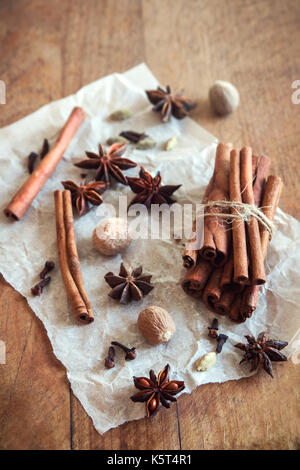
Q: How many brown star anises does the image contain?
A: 7